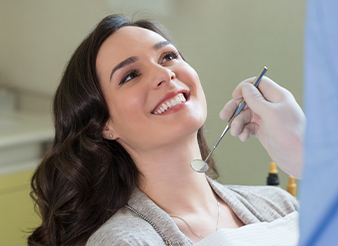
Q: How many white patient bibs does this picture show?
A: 1